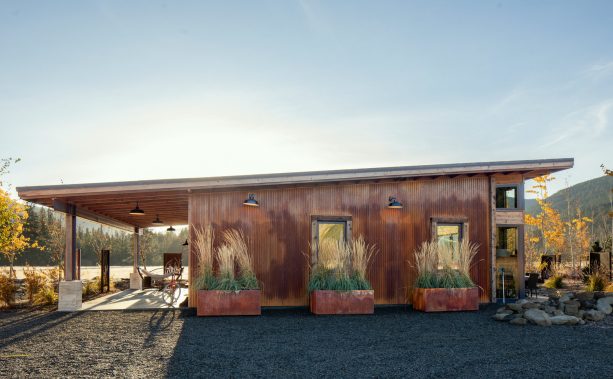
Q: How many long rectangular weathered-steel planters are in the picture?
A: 3